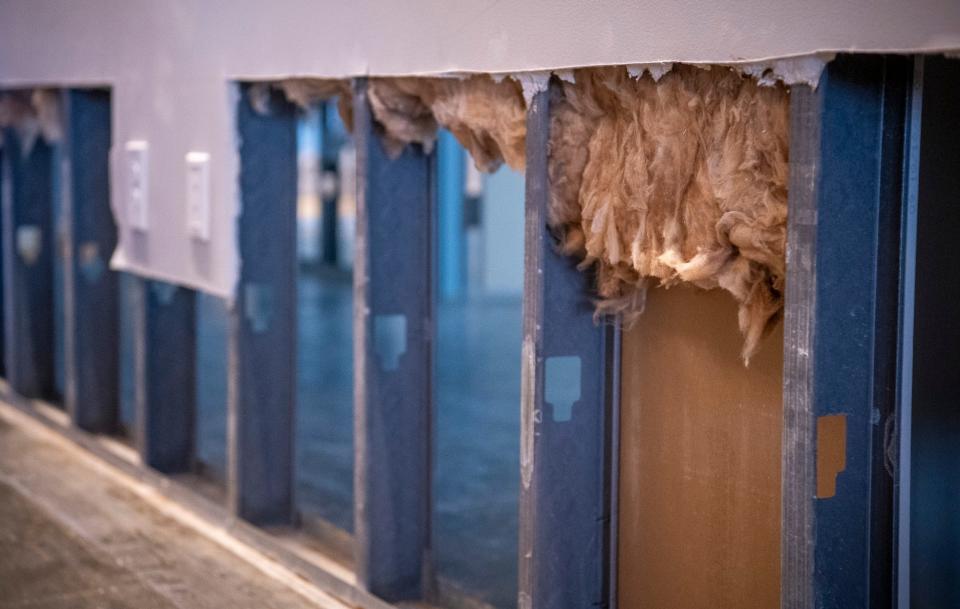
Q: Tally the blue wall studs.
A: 7